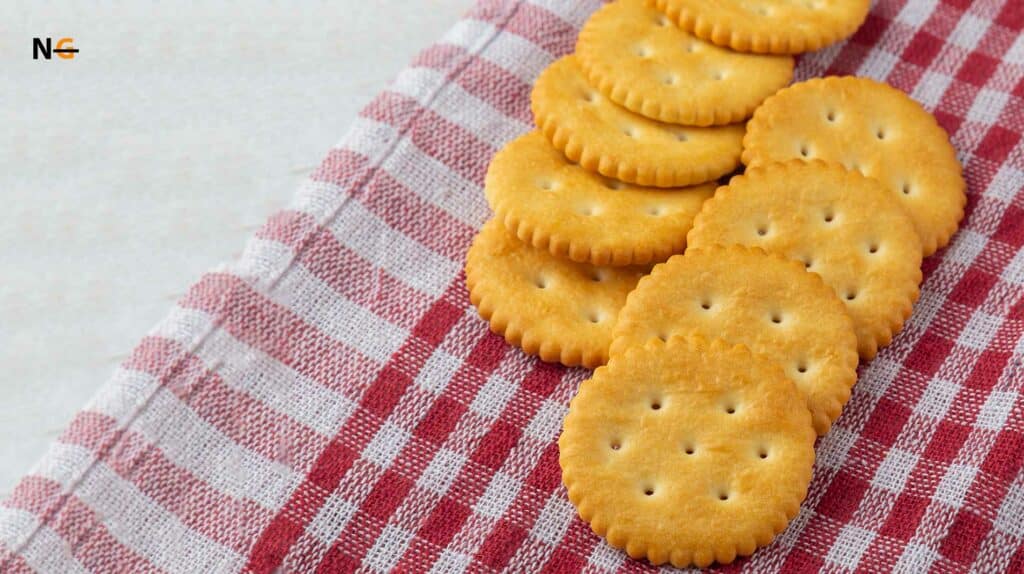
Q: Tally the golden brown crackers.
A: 9